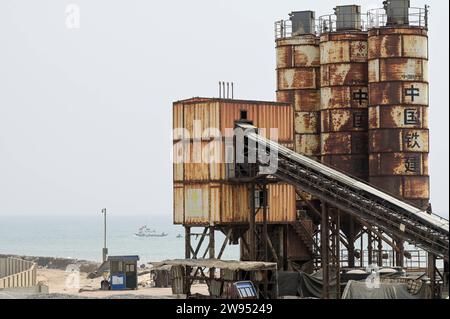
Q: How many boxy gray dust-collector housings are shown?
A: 3